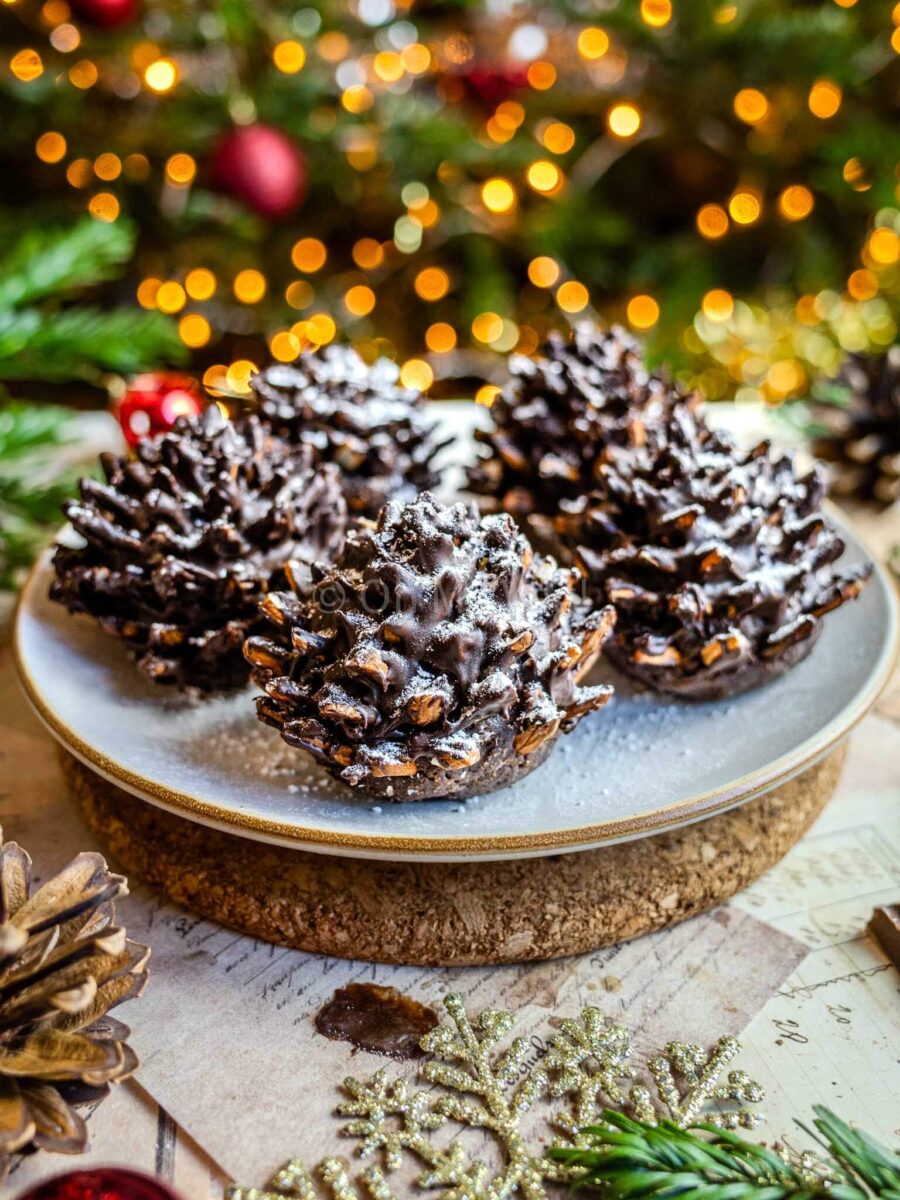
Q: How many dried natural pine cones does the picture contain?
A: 2